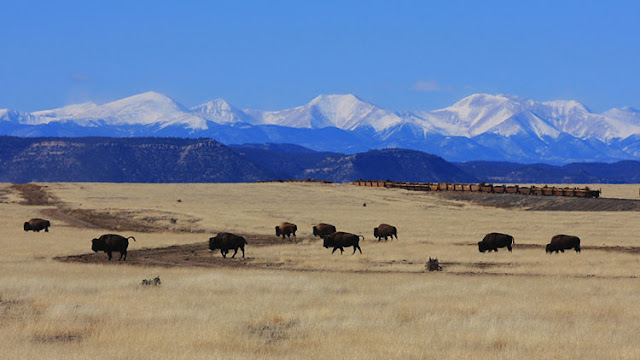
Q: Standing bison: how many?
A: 9